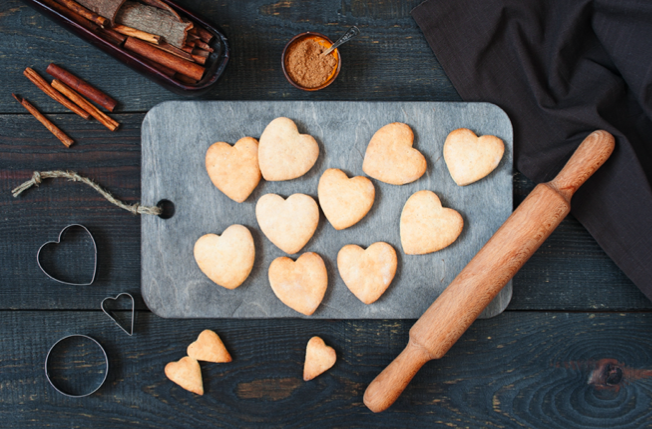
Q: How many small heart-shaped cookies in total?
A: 3